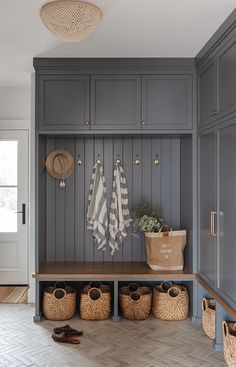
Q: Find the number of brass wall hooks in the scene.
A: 5